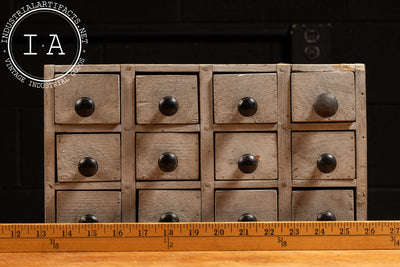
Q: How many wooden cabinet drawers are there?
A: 12